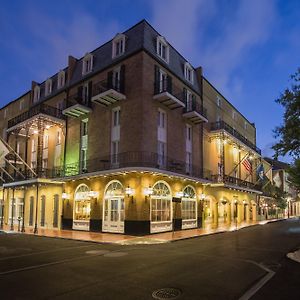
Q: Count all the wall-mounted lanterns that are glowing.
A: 6